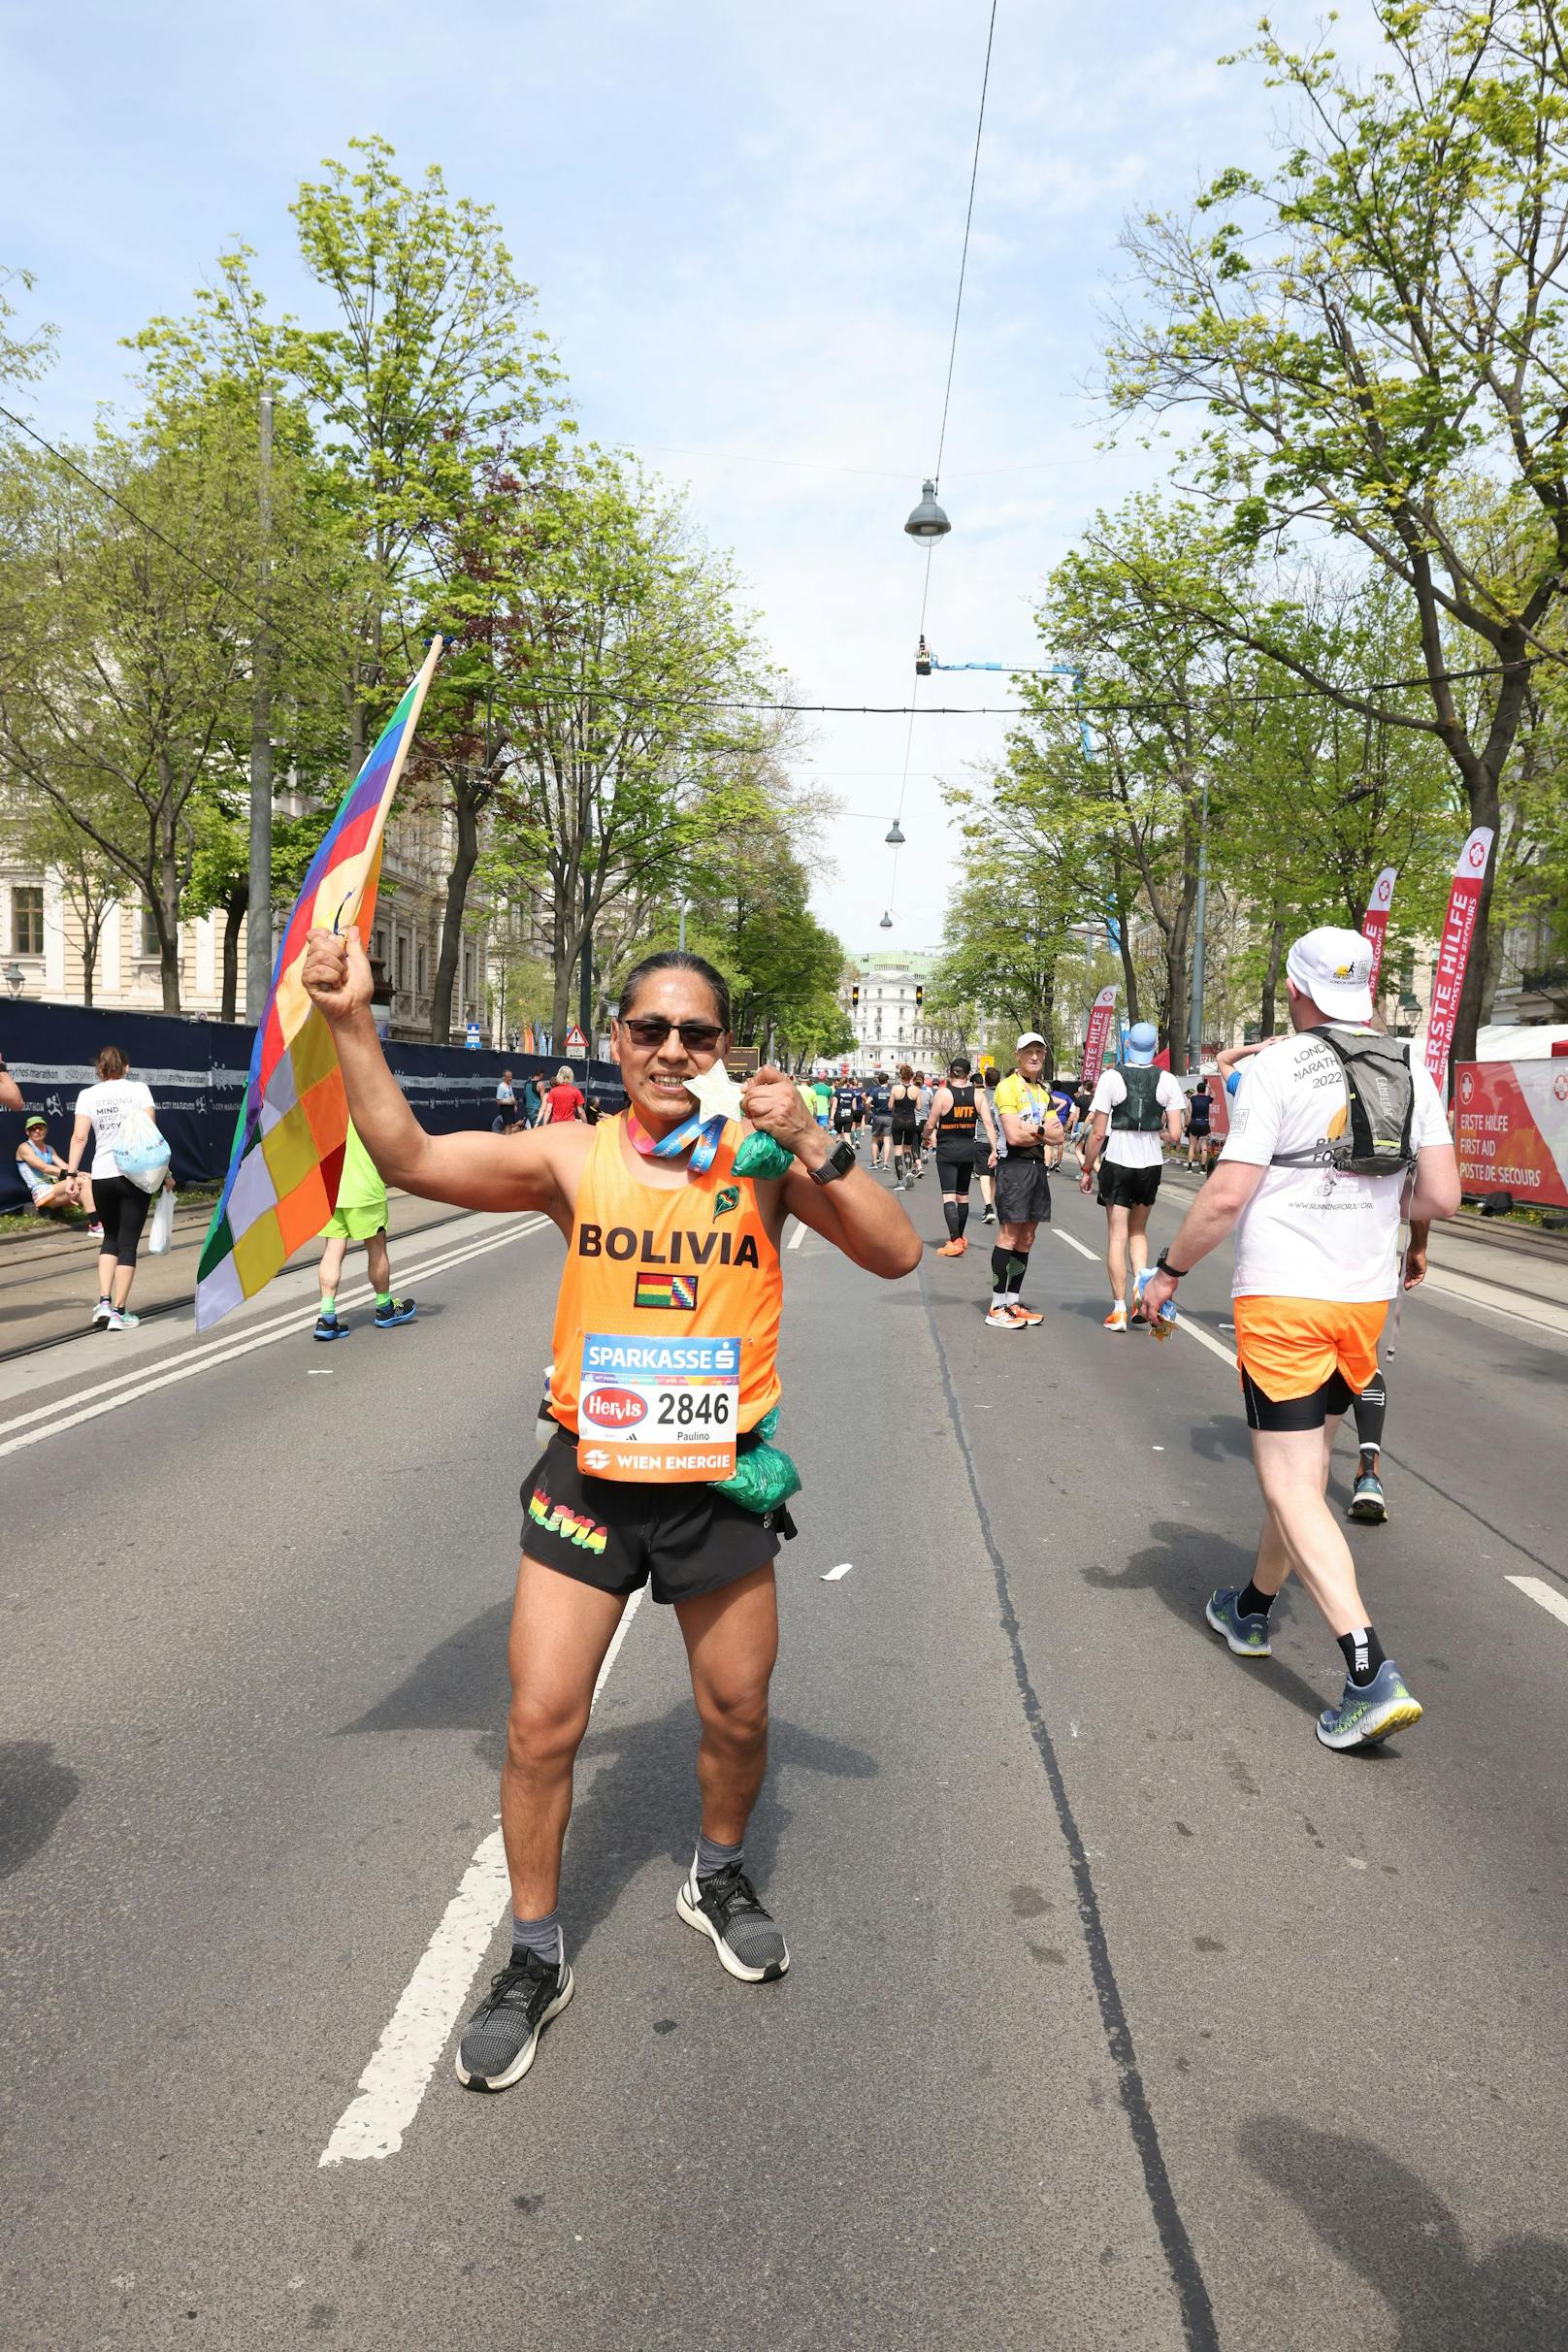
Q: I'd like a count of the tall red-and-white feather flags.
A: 3